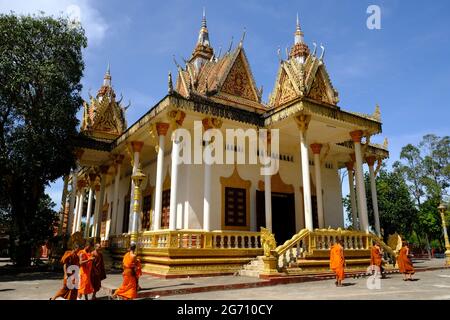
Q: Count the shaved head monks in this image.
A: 7